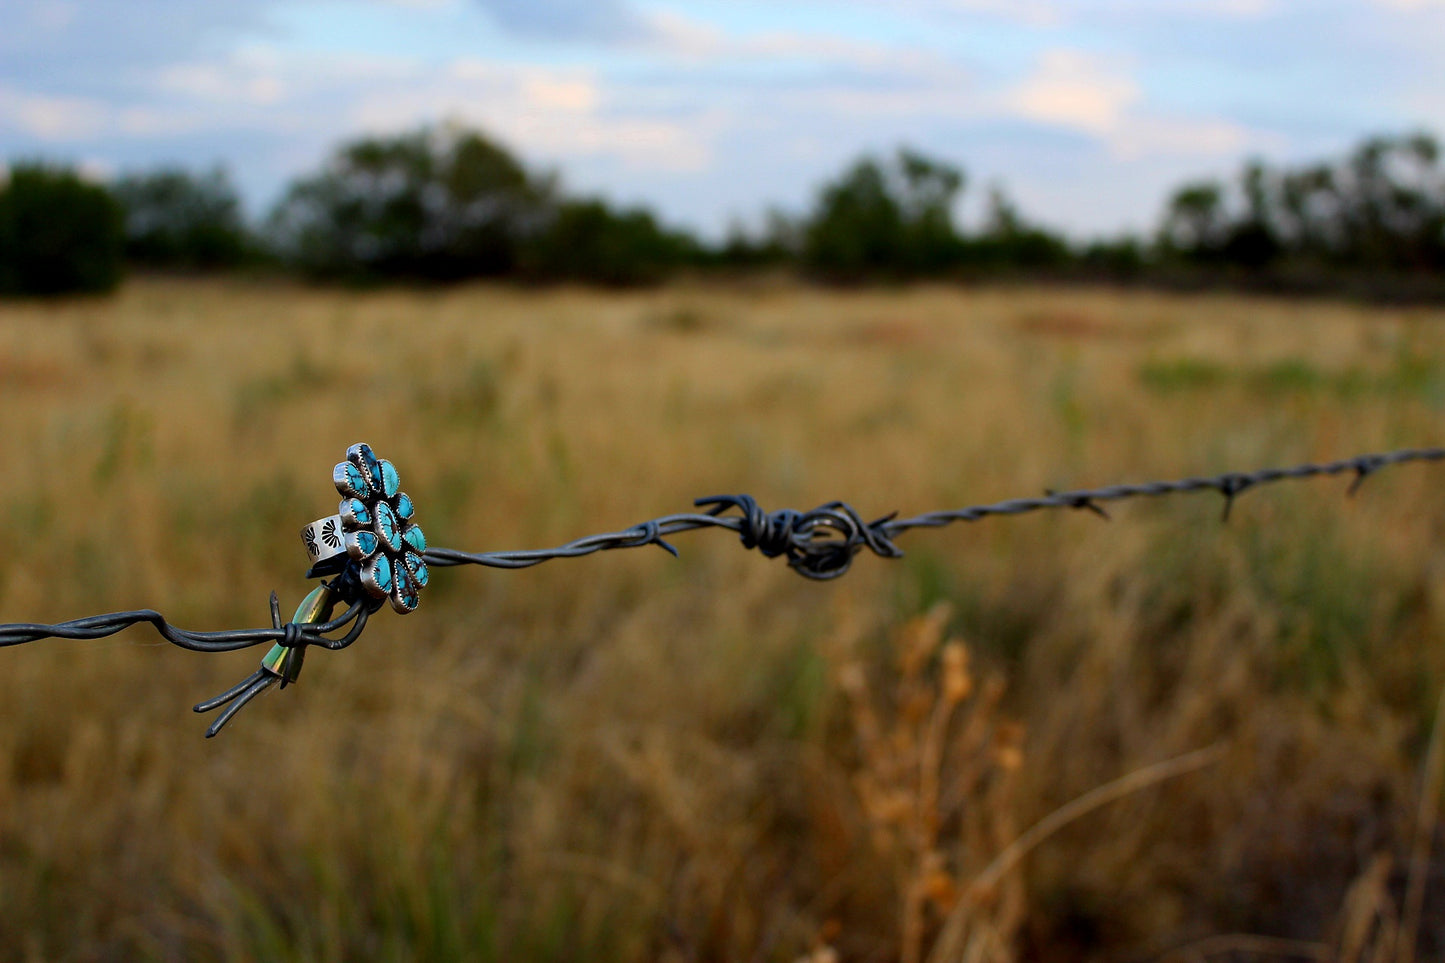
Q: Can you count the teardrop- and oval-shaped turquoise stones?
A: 11